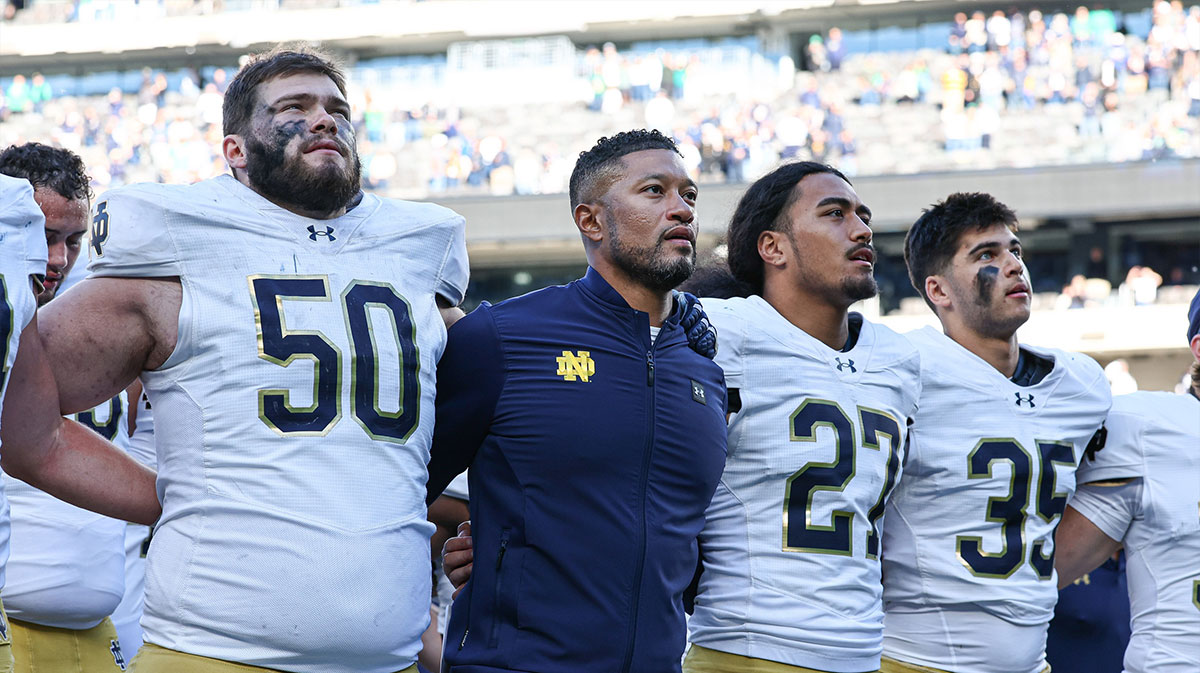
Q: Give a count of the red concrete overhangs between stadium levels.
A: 0